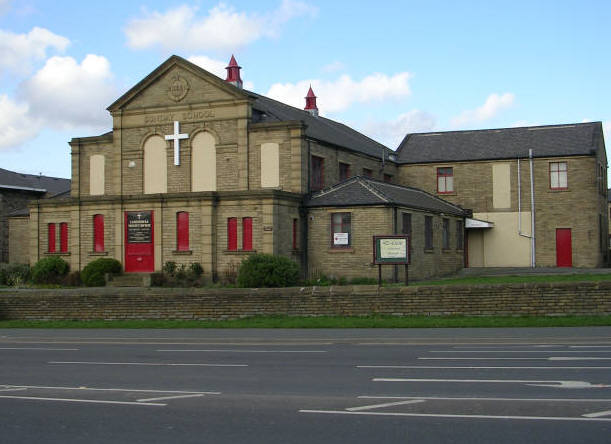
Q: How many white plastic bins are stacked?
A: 0